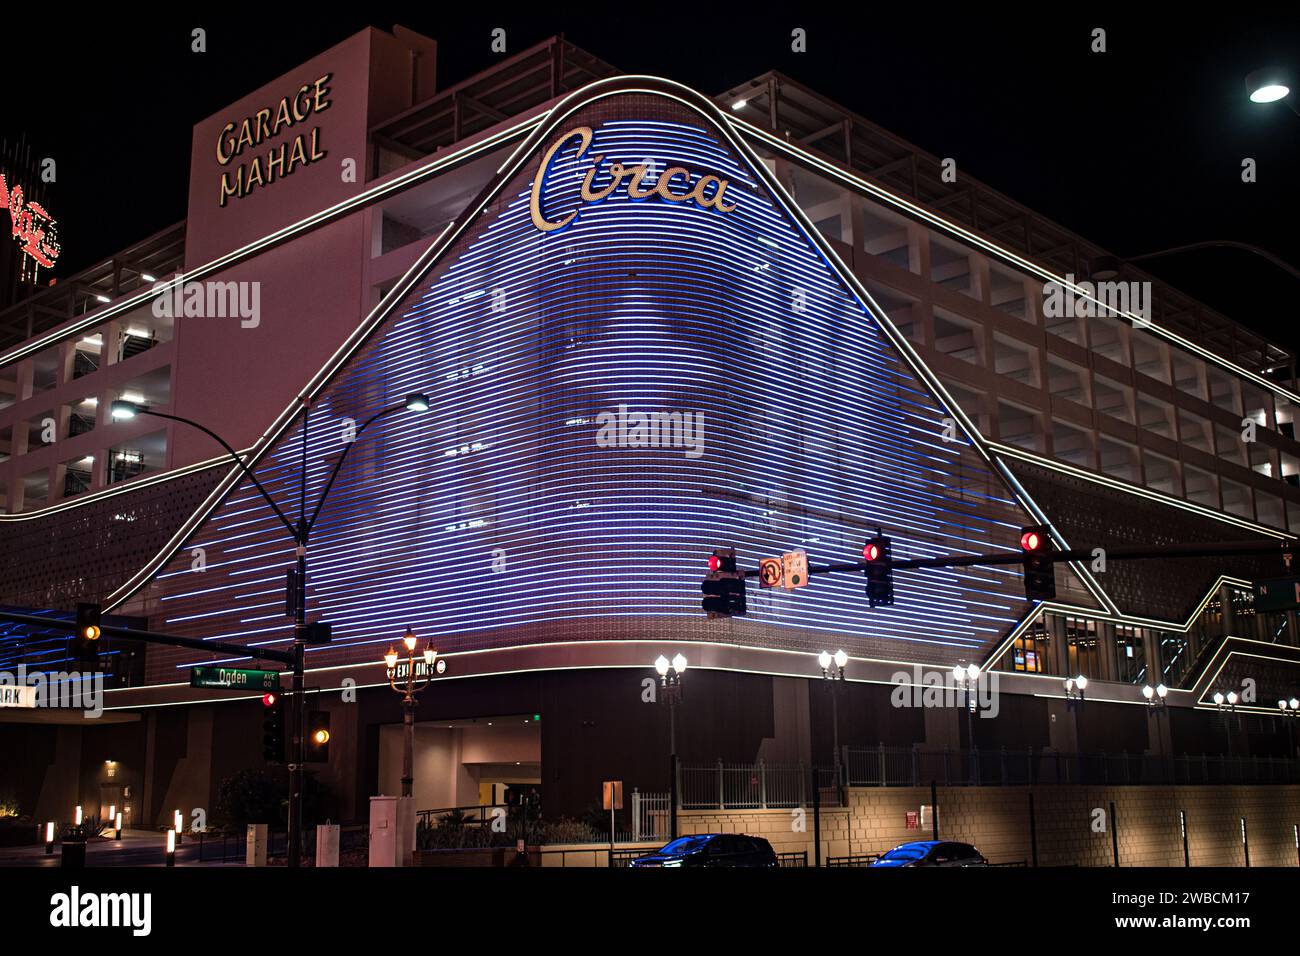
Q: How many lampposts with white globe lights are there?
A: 7